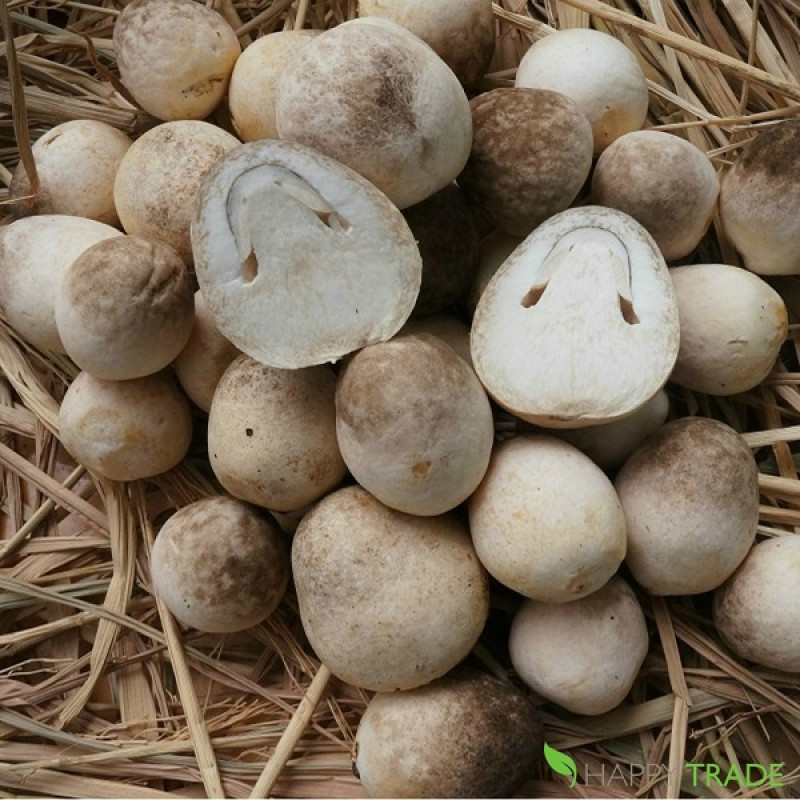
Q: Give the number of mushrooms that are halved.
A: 2